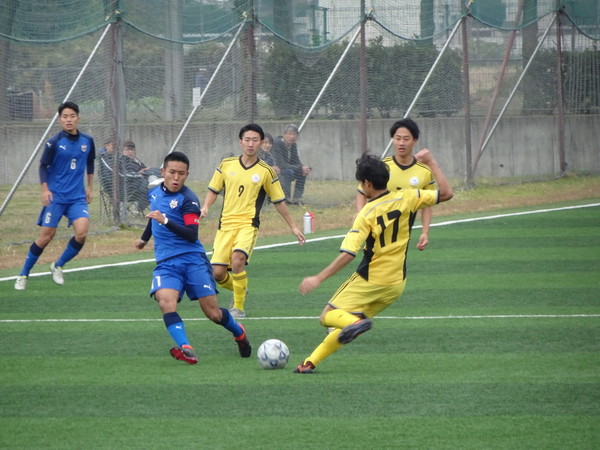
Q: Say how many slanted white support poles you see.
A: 5